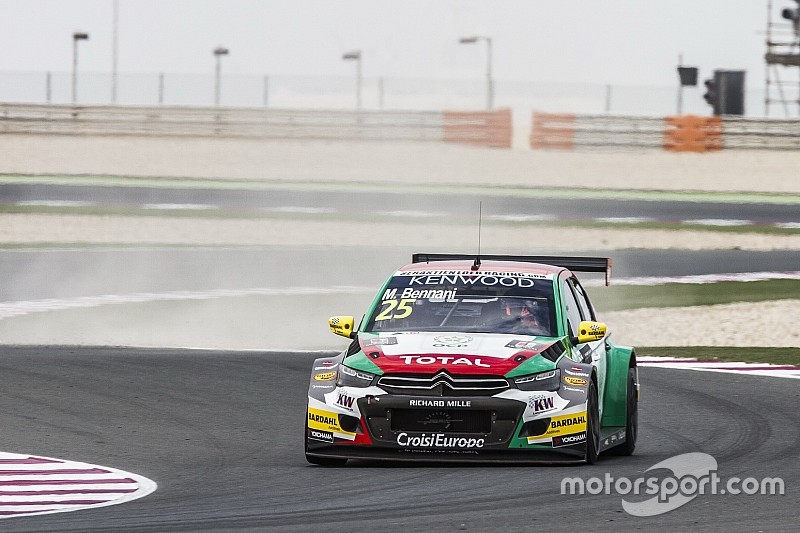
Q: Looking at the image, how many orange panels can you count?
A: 3